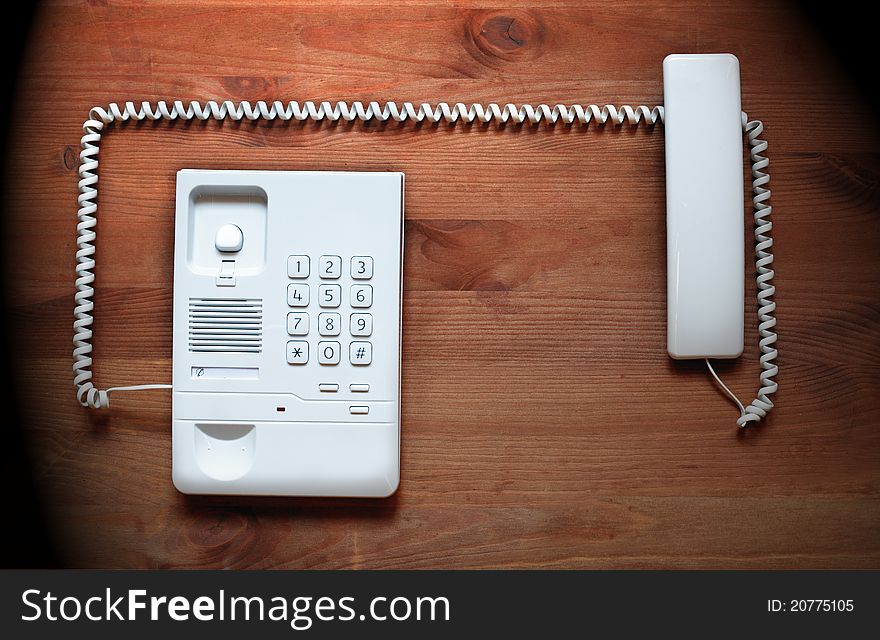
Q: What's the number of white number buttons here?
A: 10